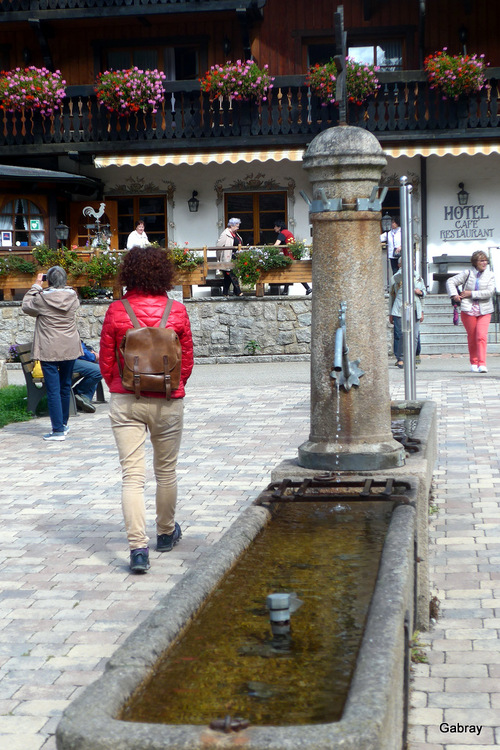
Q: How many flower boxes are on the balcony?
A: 5